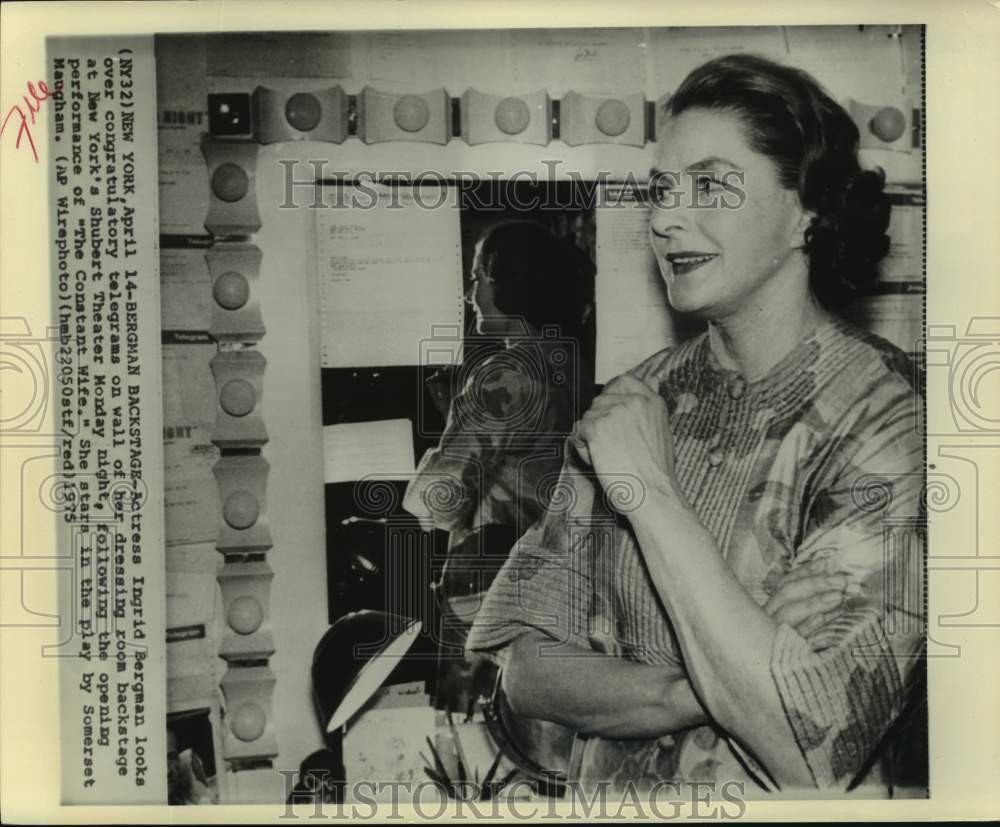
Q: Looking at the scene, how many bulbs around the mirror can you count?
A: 11